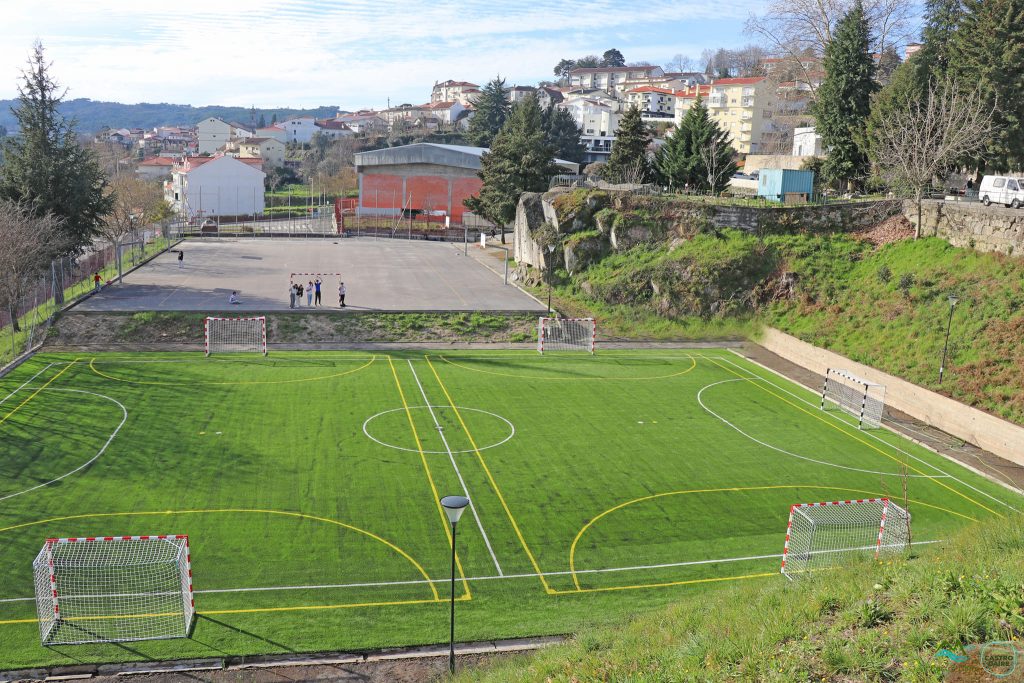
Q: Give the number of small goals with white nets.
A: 5